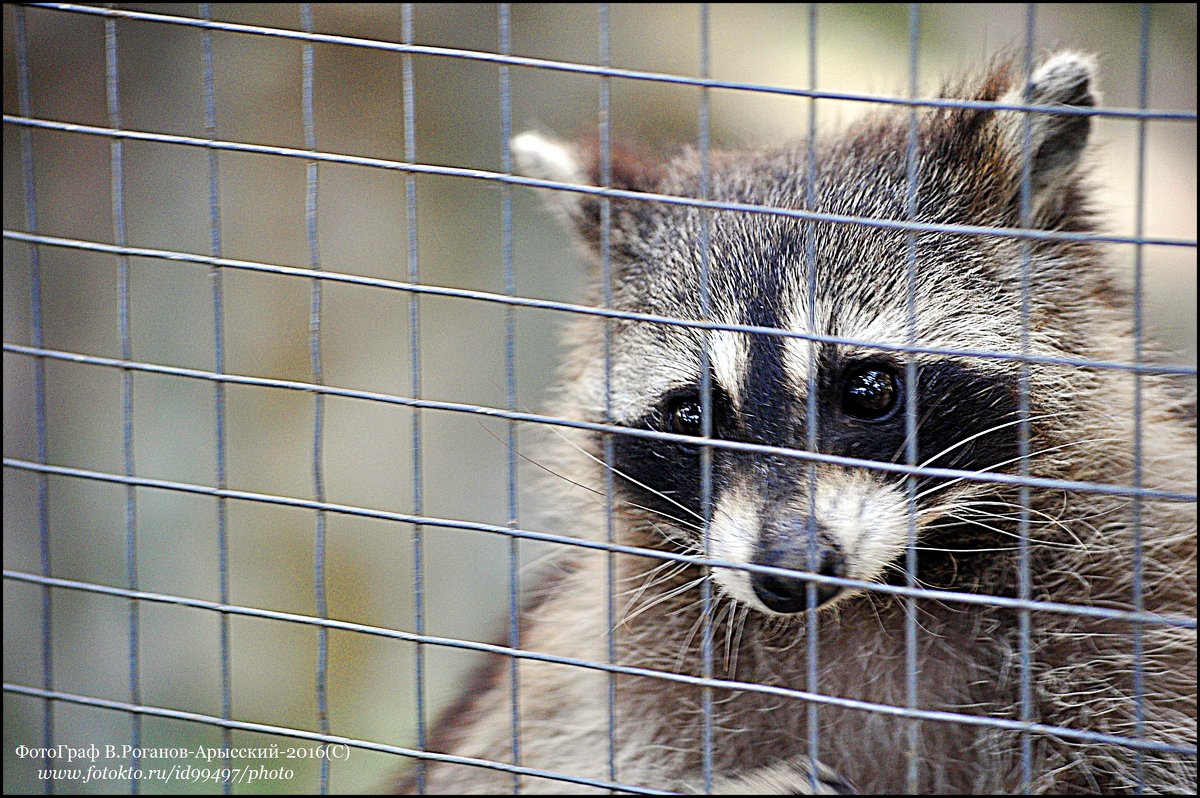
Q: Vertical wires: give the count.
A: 12